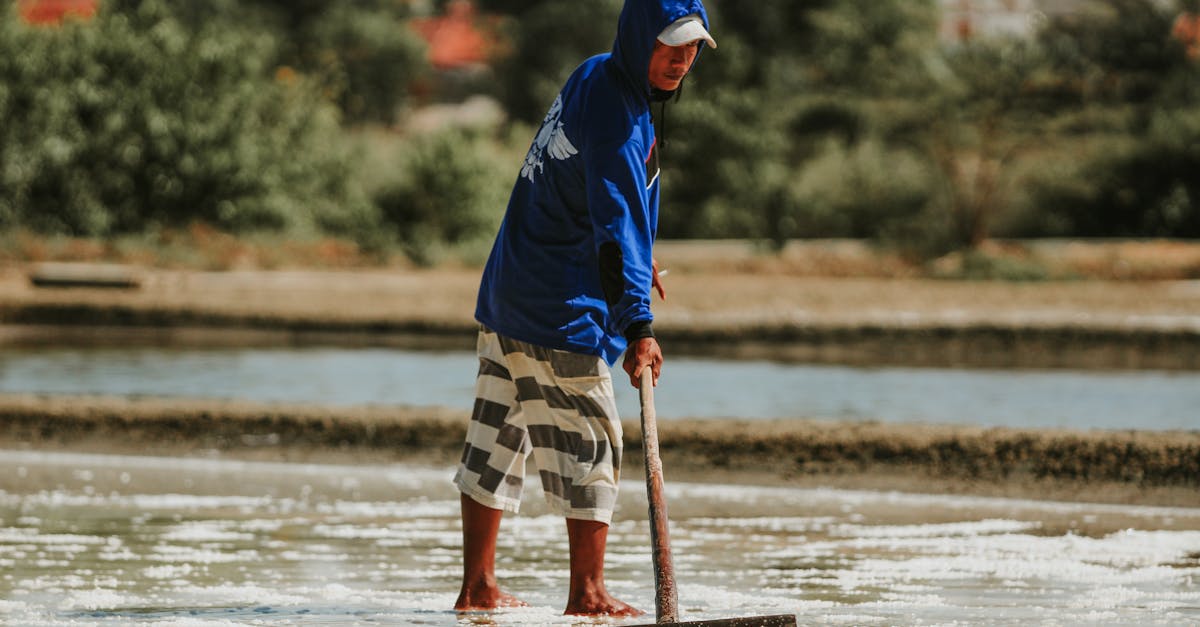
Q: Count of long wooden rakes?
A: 1